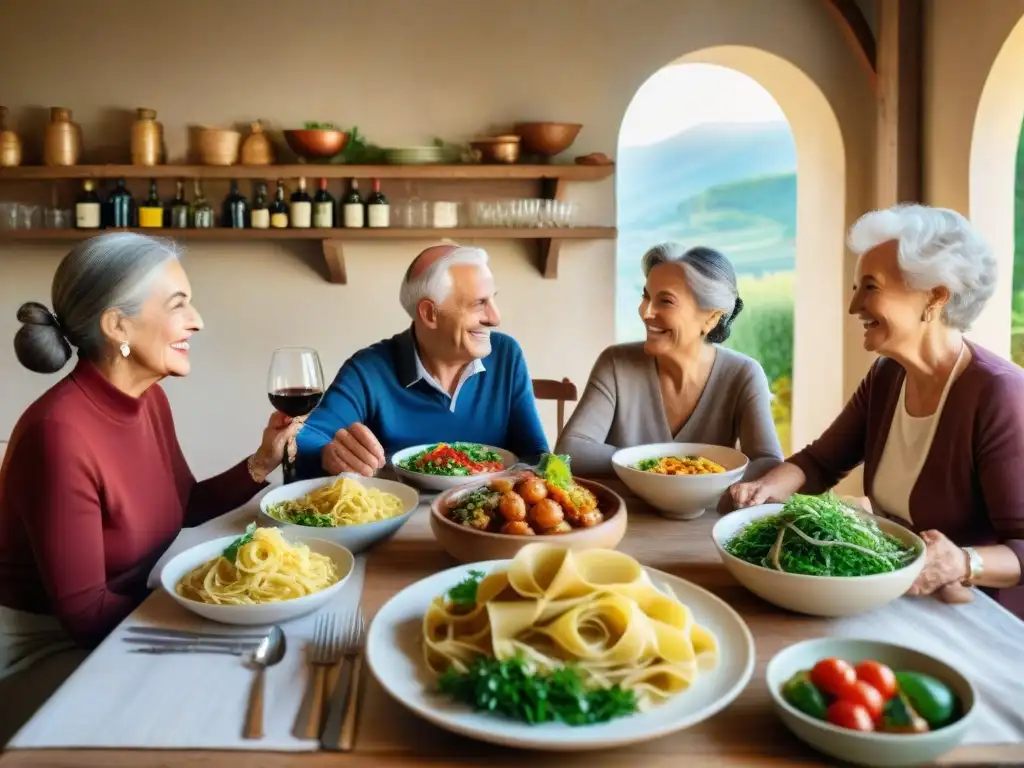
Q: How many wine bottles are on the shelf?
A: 12